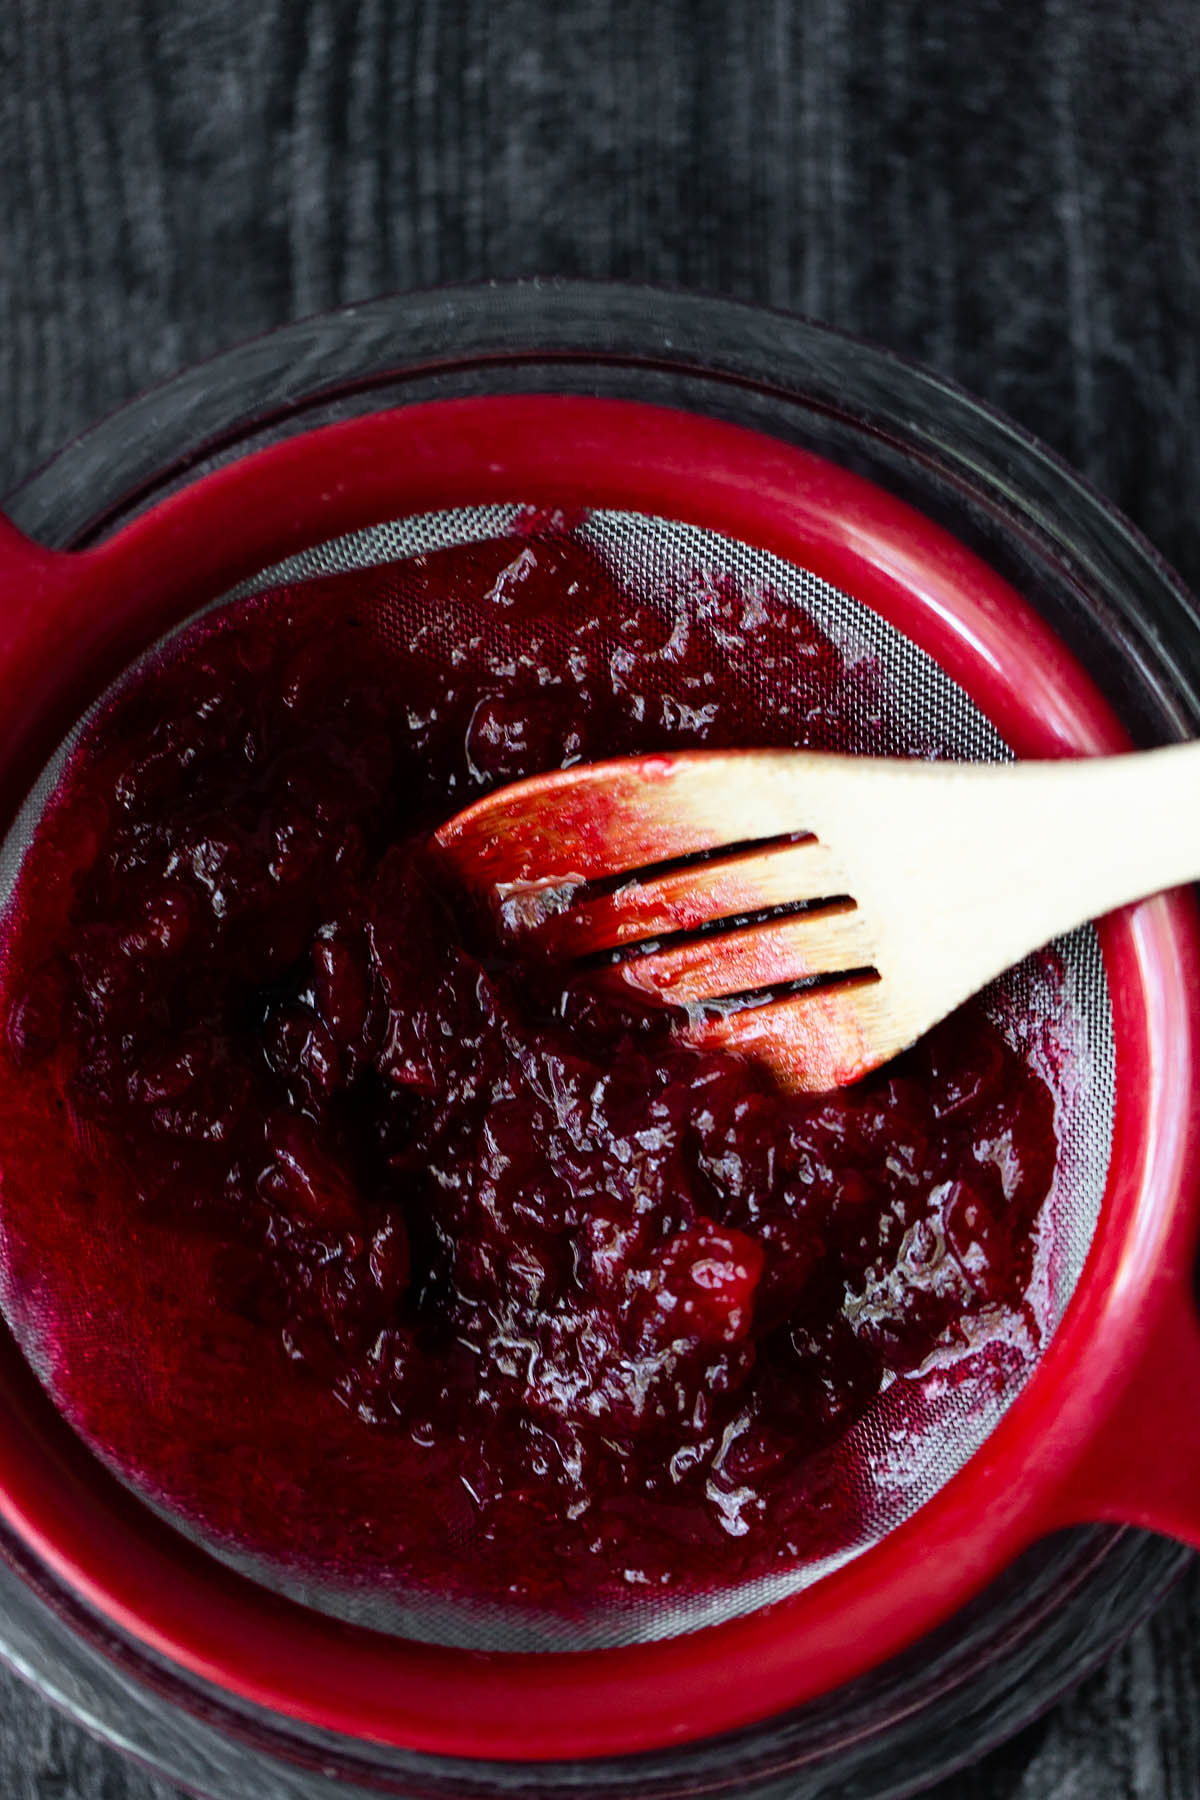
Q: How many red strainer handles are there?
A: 2